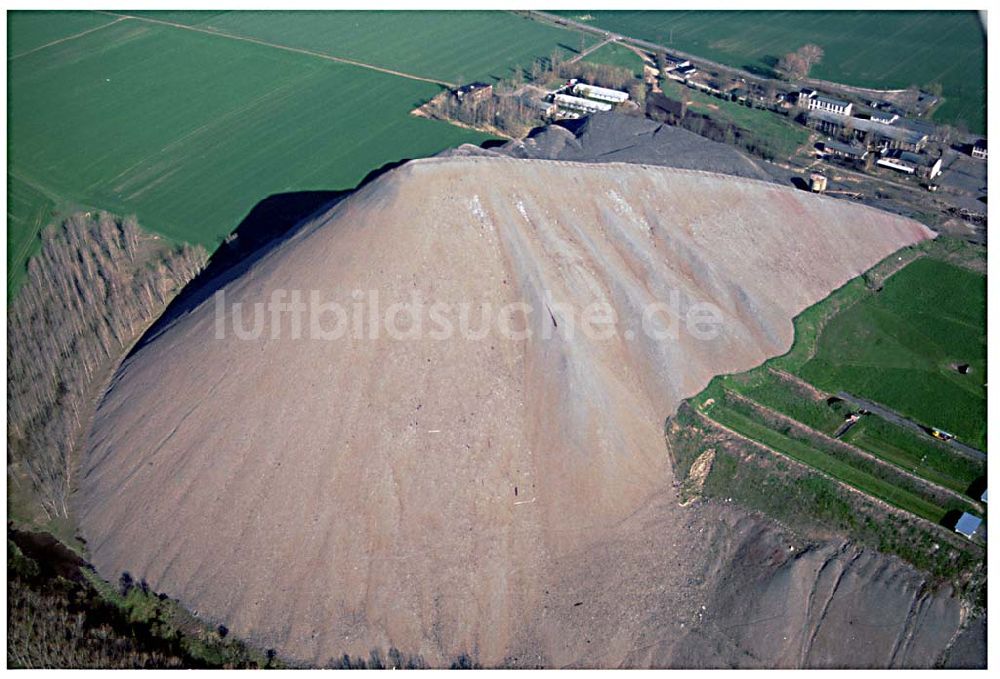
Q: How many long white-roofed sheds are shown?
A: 2